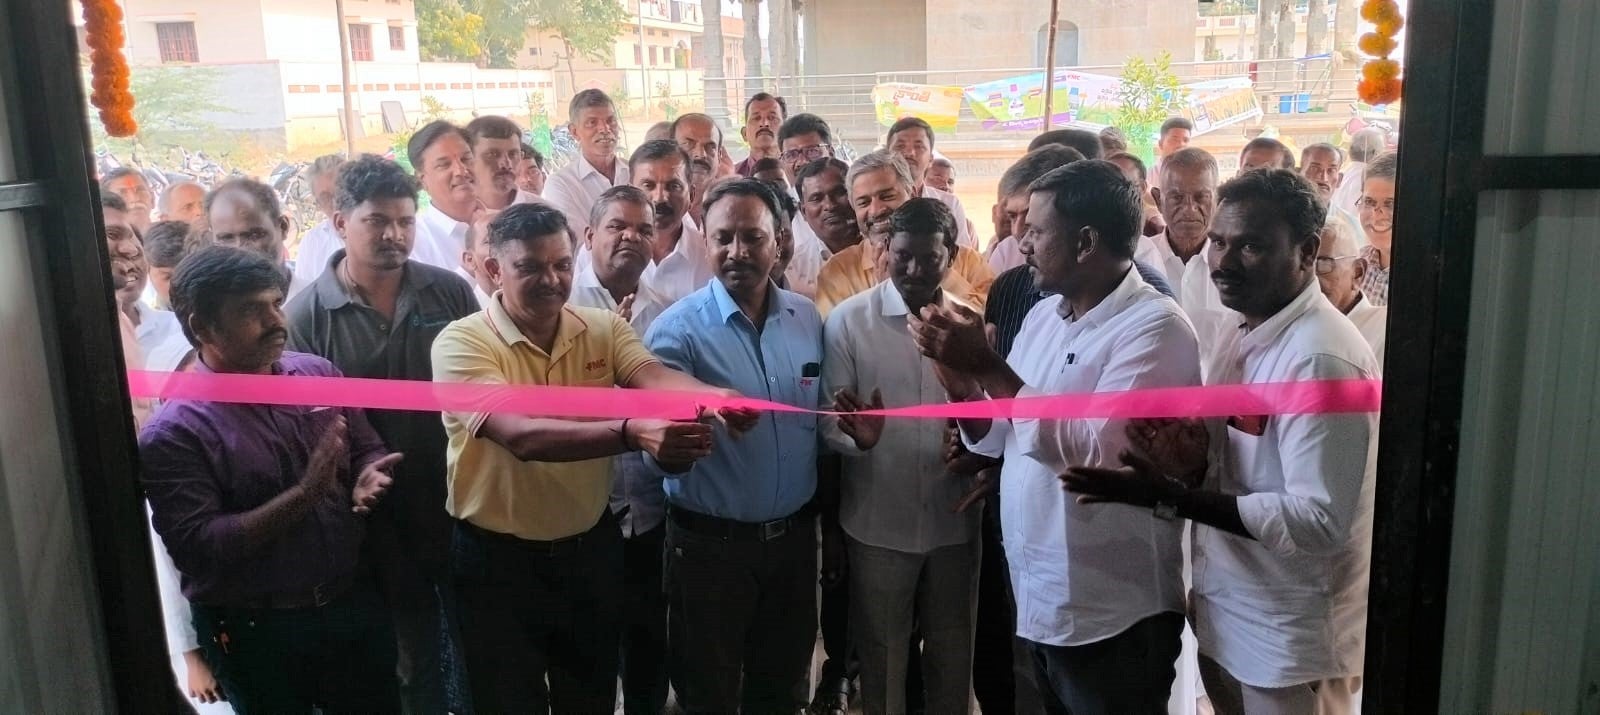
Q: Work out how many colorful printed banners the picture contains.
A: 4